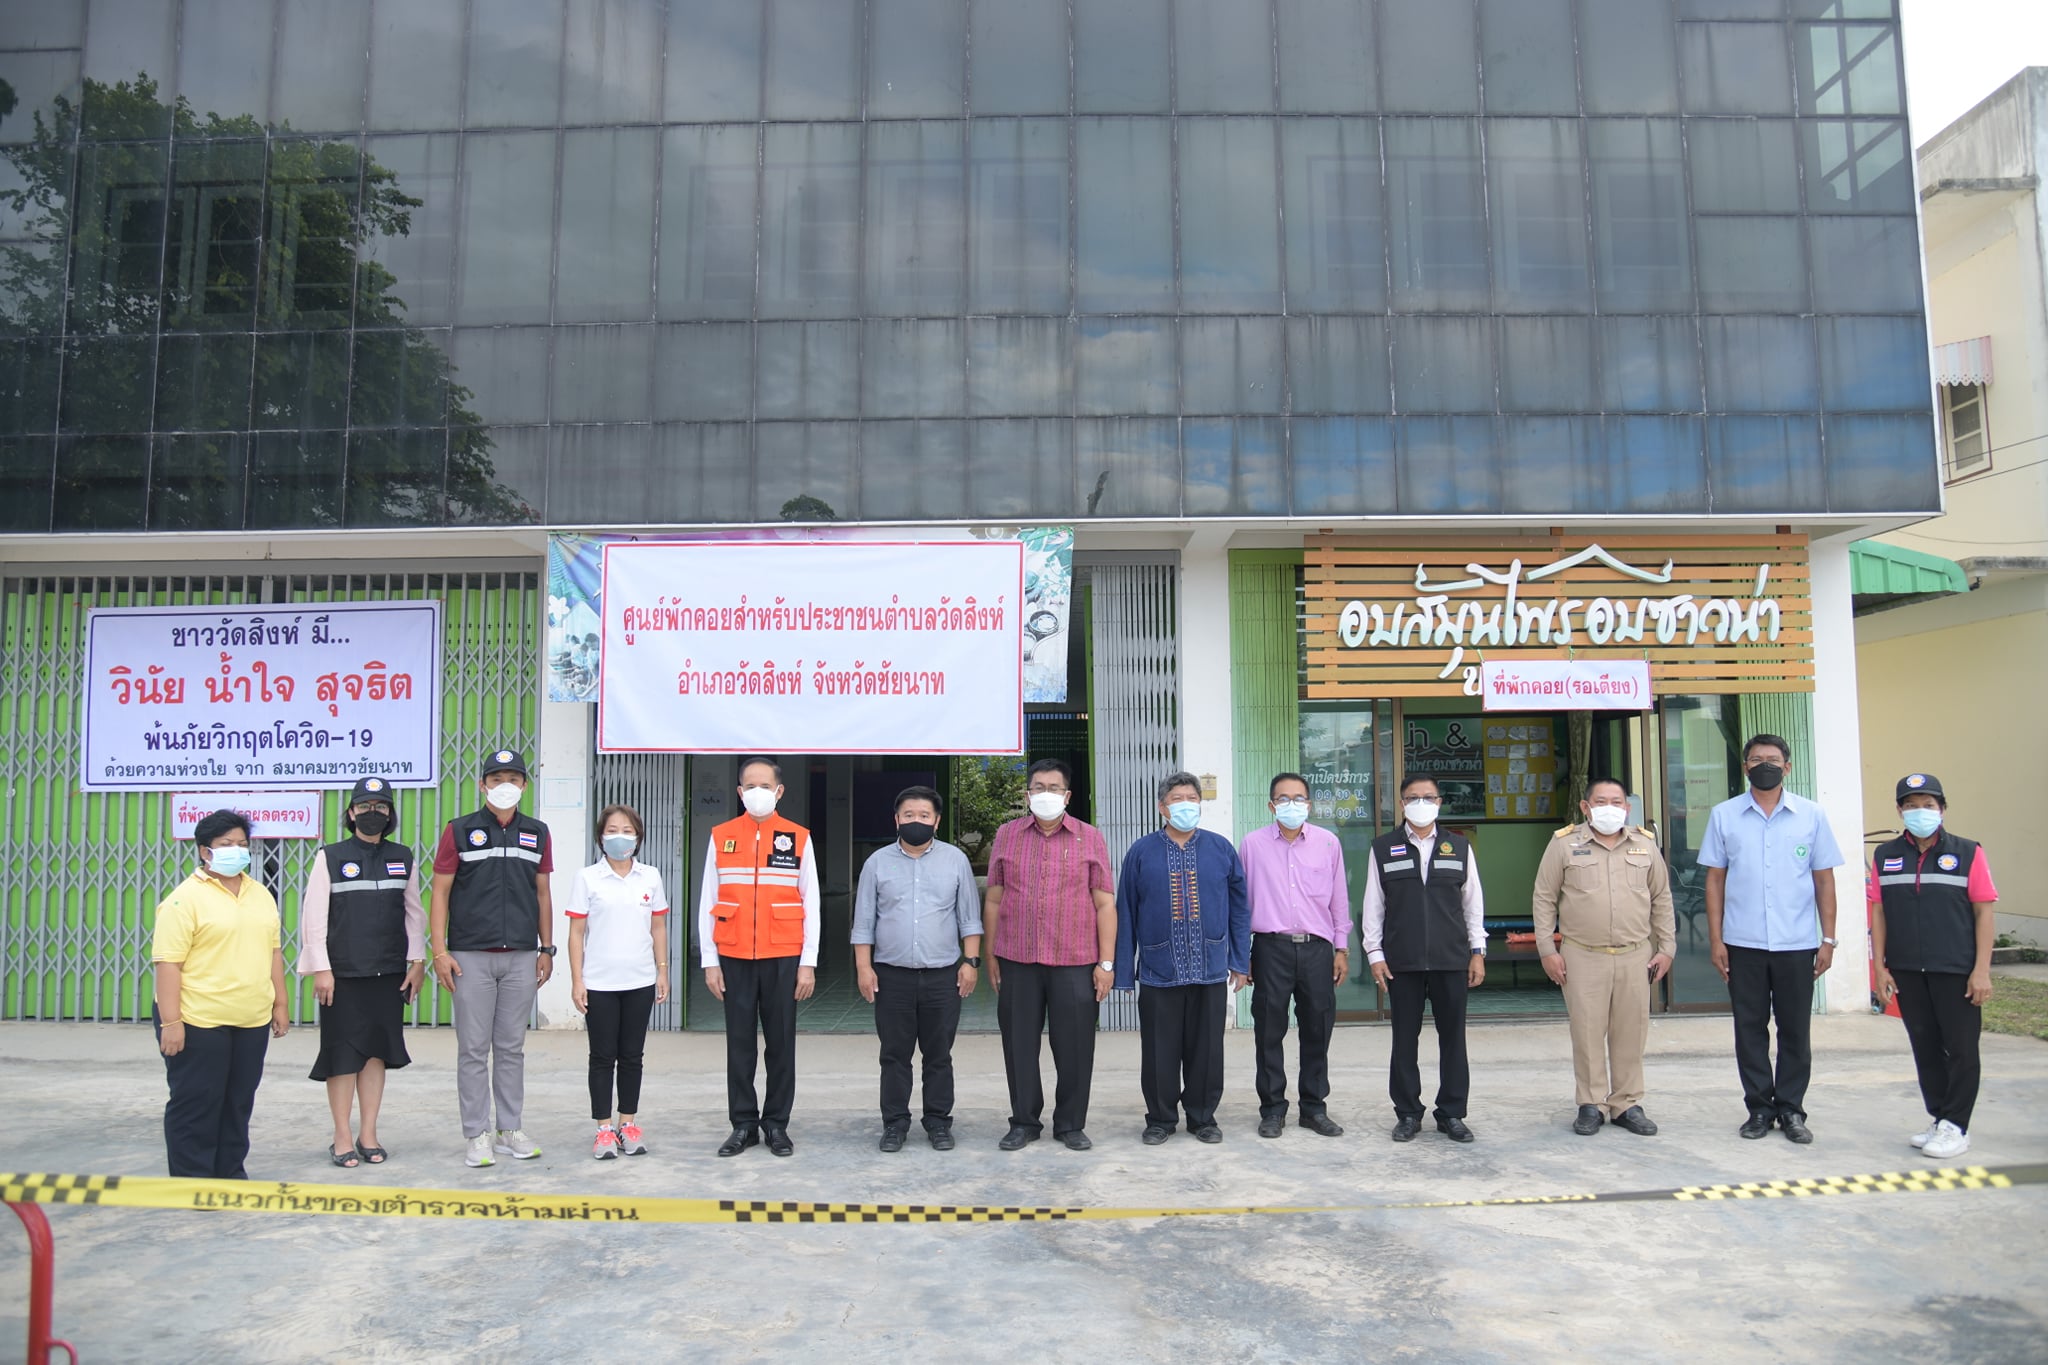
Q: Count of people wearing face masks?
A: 13